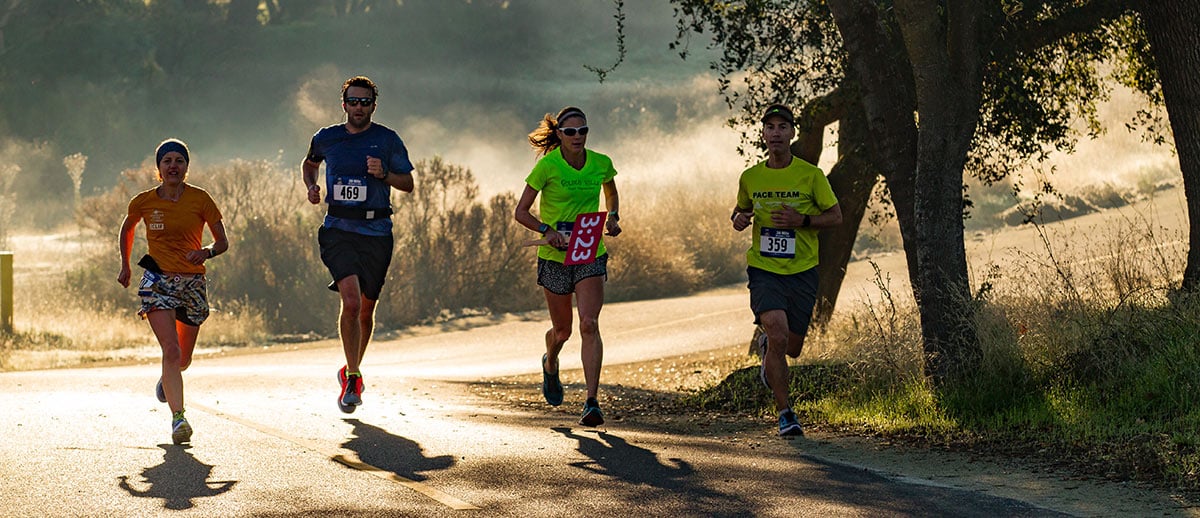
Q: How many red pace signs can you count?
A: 1